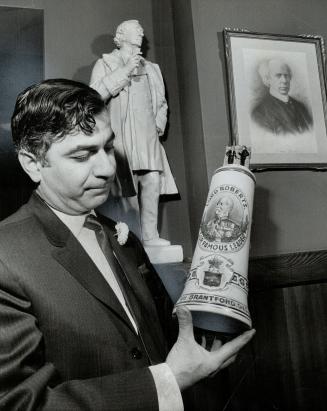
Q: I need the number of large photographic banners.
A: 0